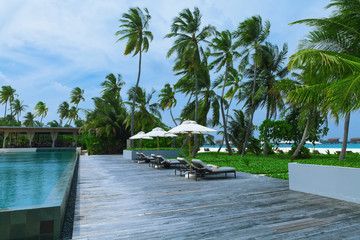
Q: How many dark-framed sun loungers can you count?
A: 6